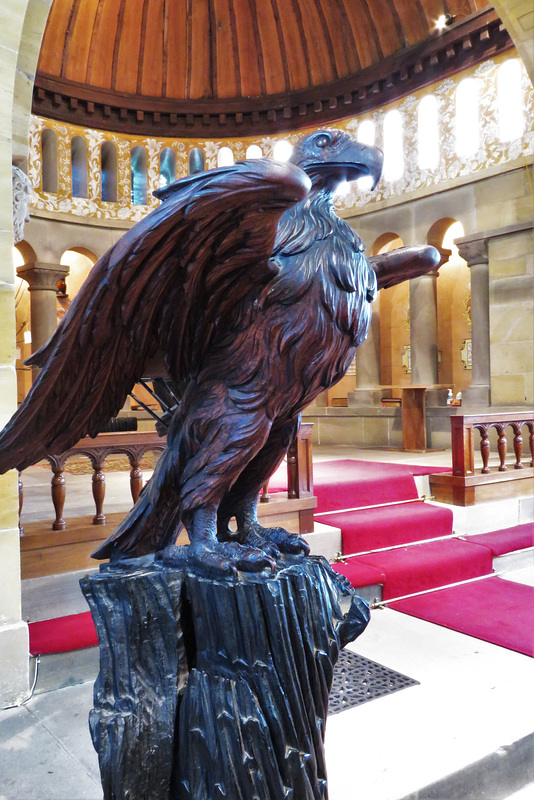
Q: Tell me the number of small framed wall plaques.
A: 2